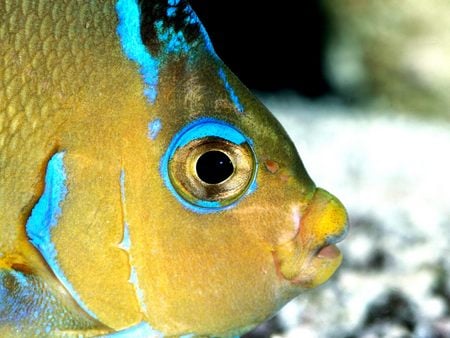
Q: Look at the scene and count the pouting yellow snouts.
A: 1